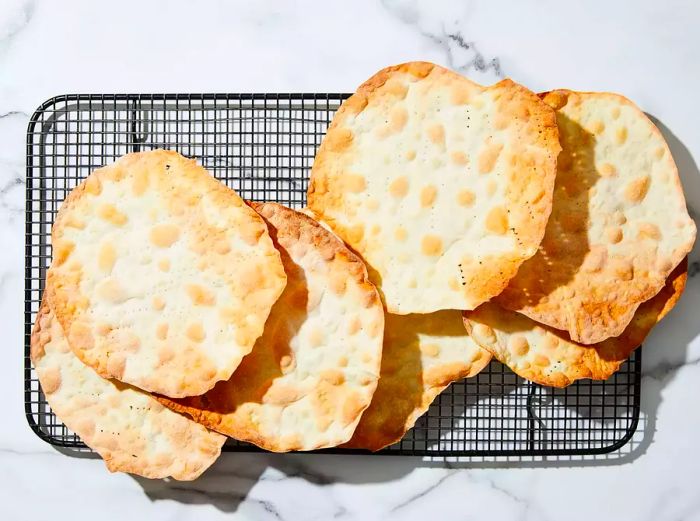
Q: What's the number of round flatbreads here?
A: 7